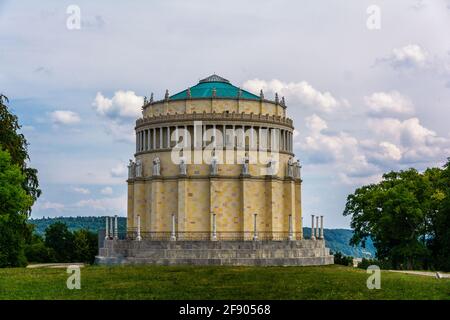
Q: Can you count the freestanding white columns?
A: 11